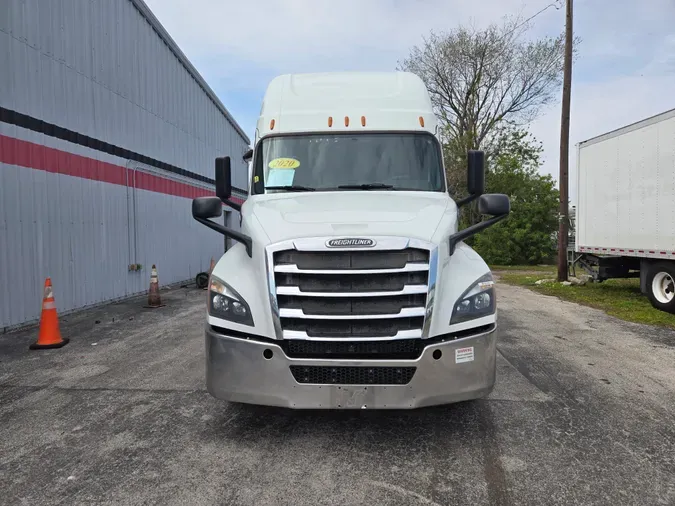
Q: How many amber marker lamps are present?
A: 5